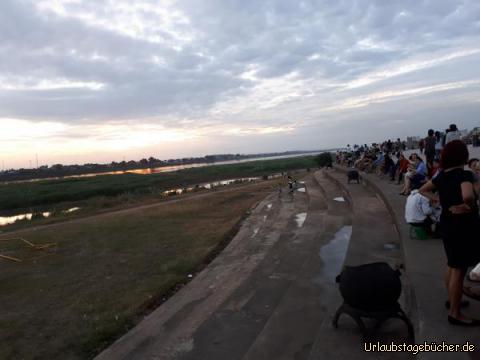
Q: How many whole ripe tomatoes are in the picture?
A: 0